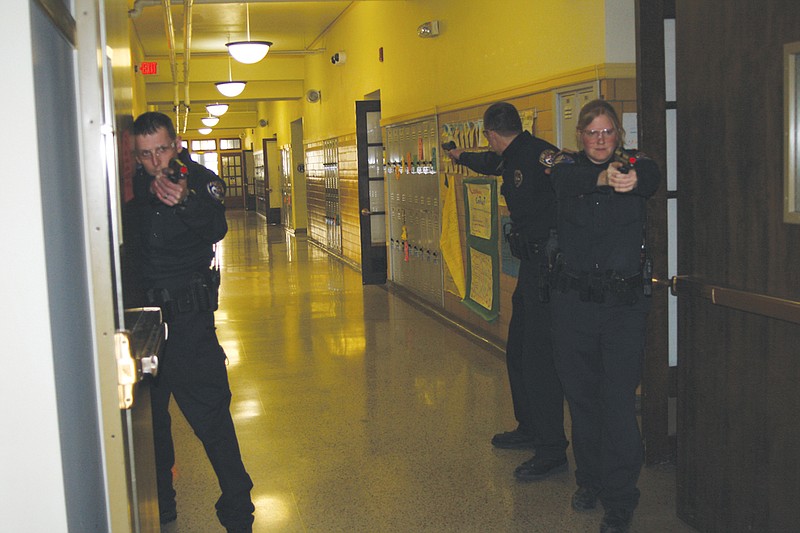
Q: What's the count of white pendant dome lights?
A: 5